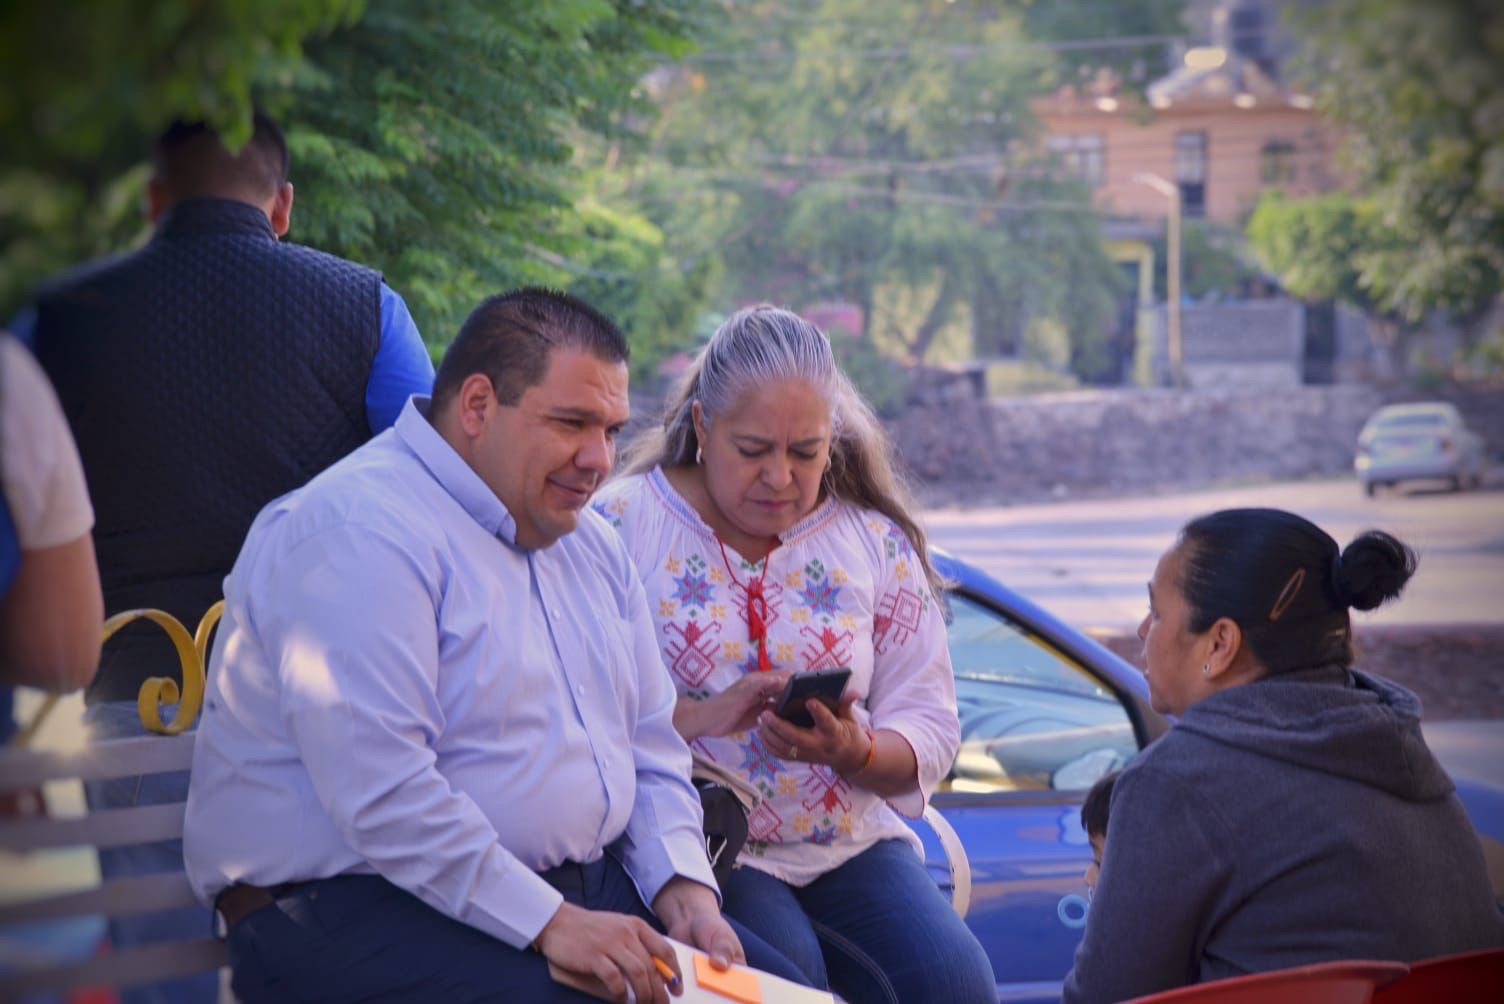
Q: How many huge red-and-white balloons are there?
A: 0